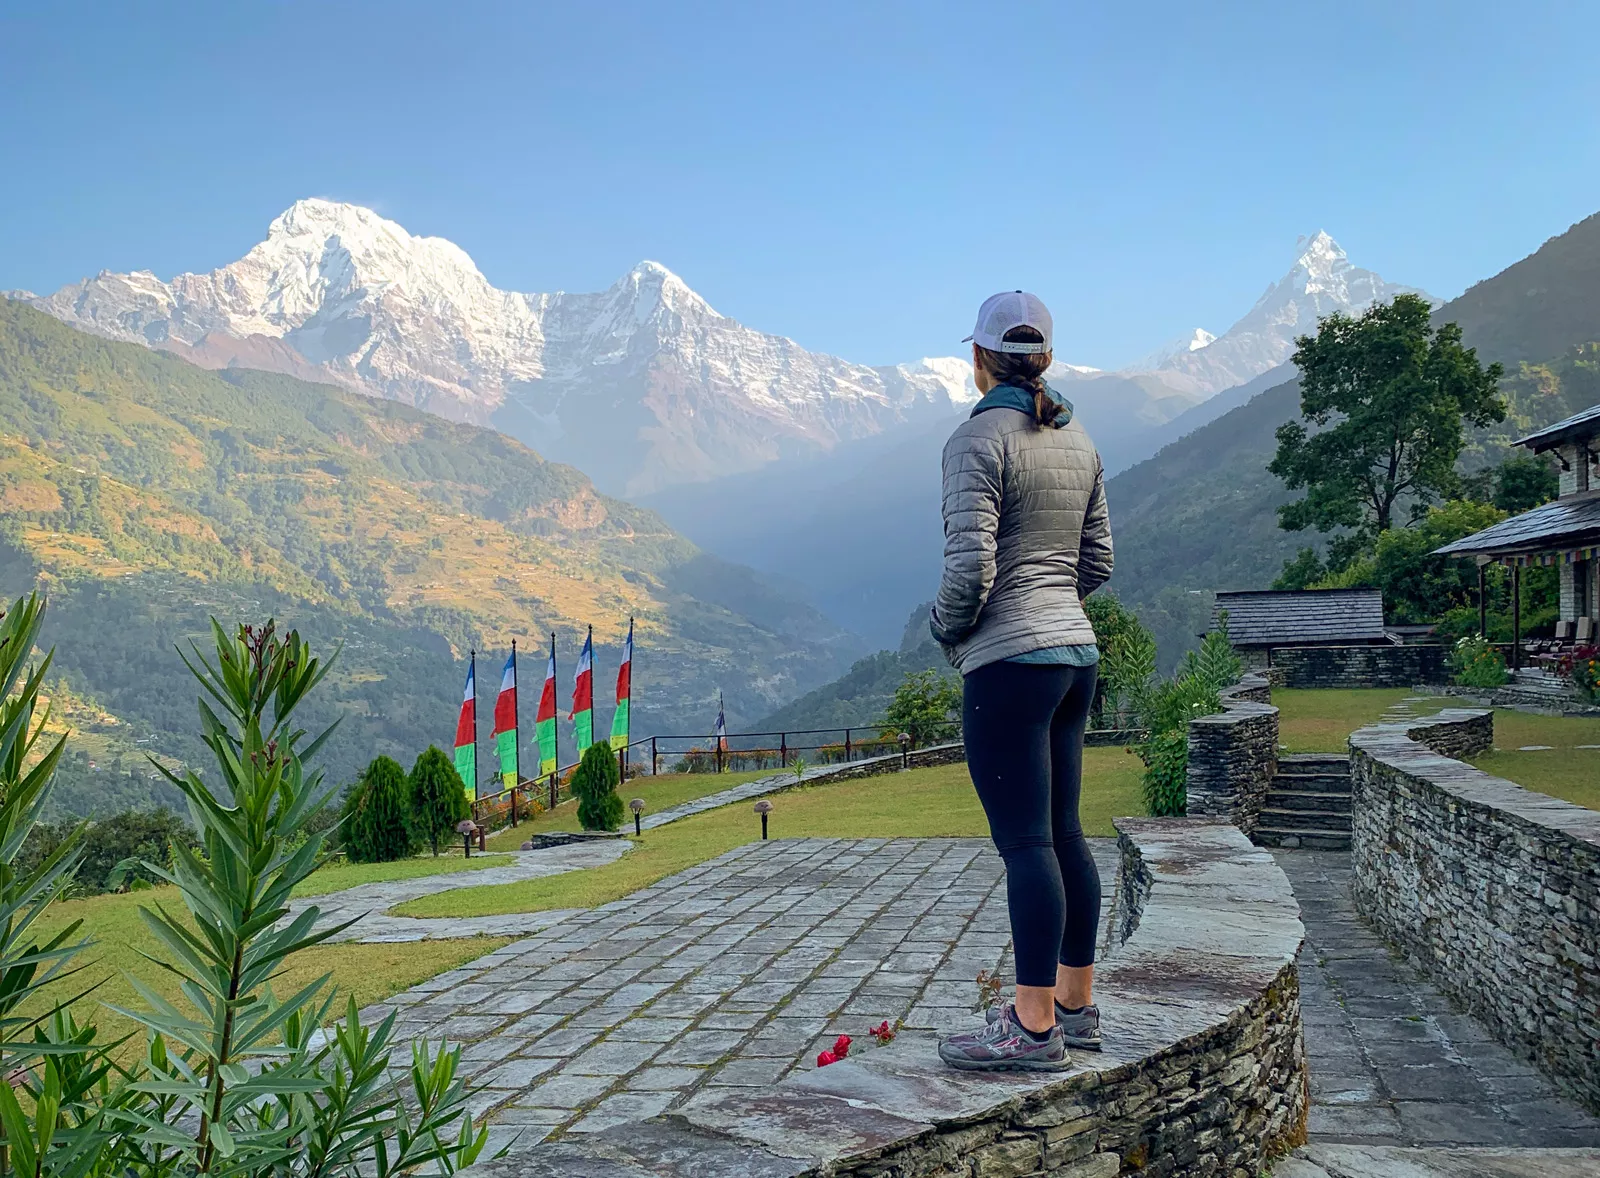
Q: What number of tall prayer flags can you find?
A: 5